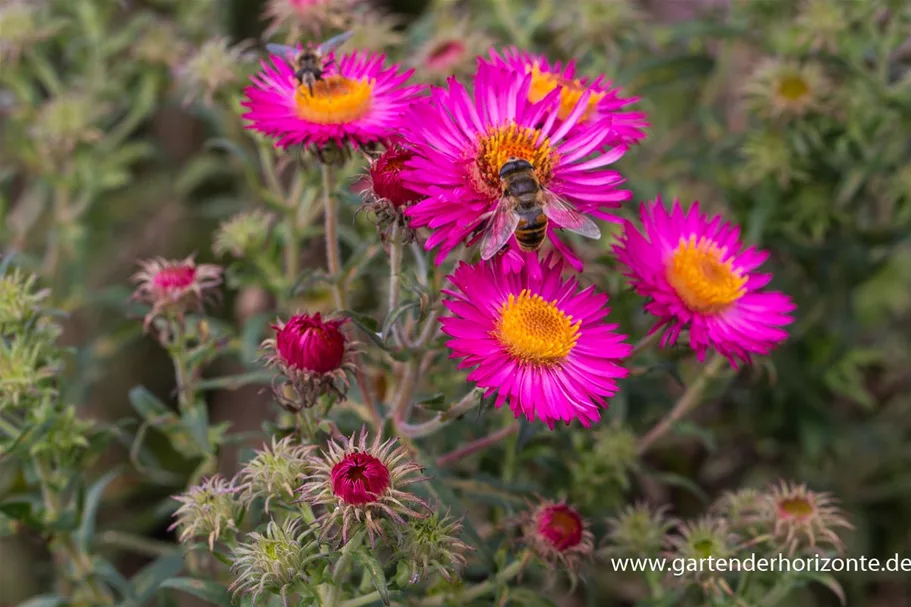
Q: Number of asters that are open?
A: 5